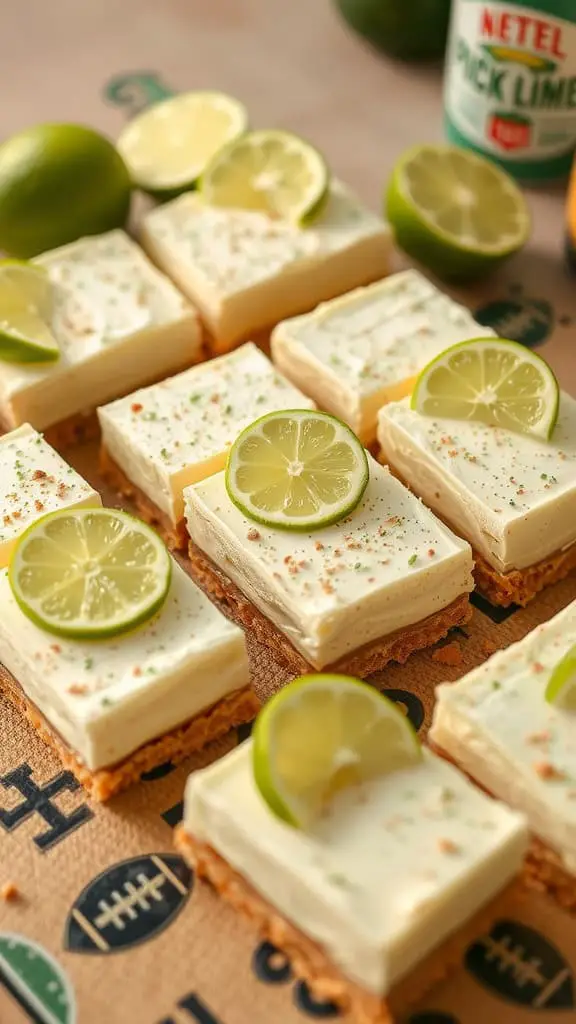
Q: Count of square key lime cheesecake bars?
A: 10